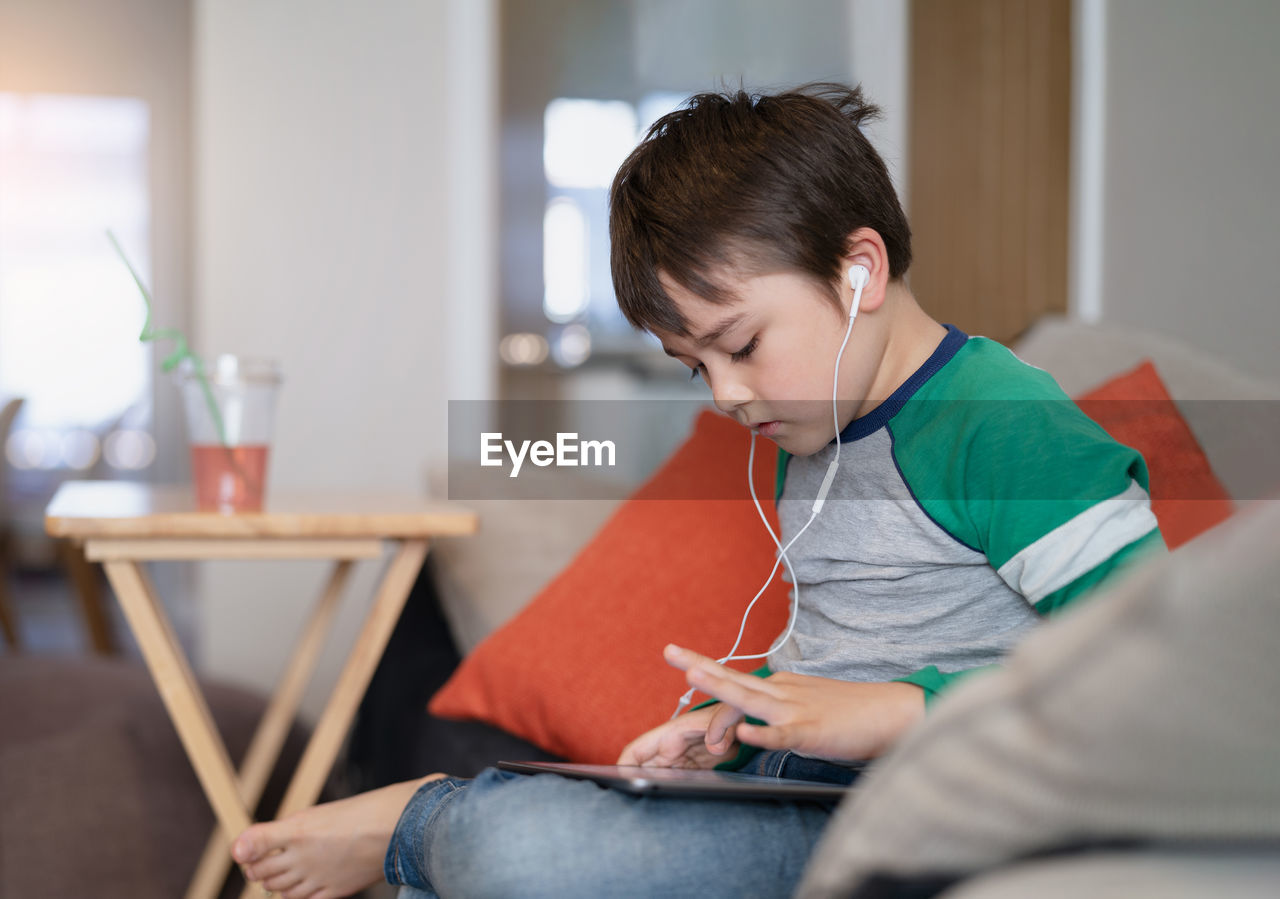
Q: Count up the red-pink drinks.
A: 1